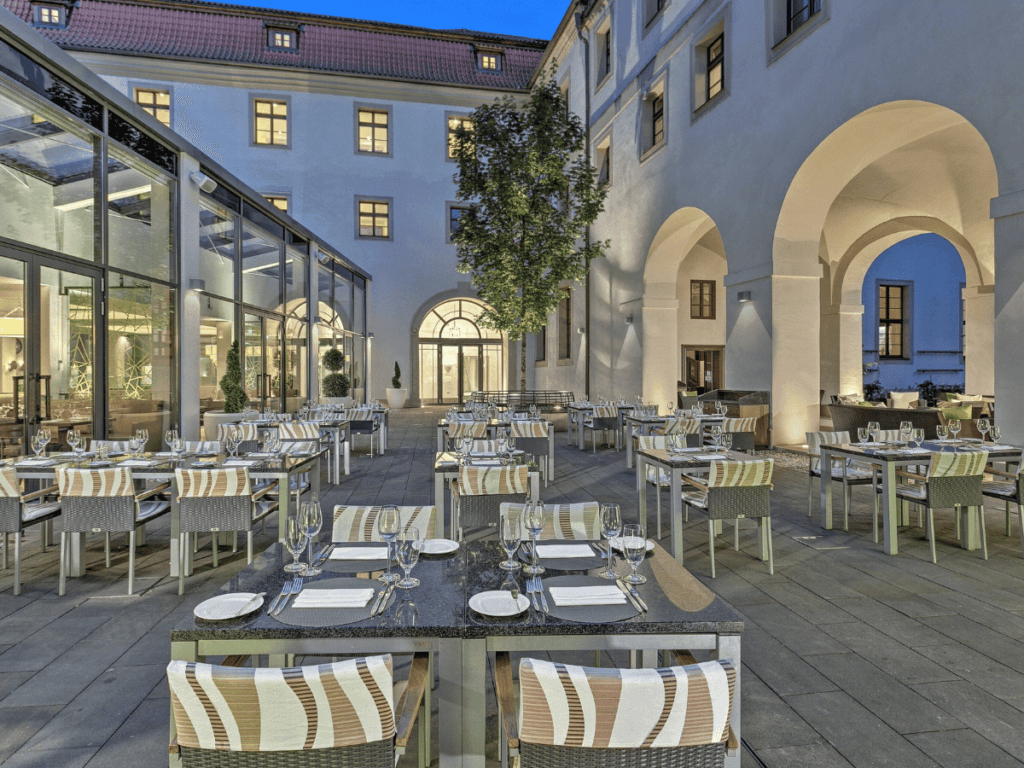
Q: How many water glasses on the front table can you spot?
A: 4